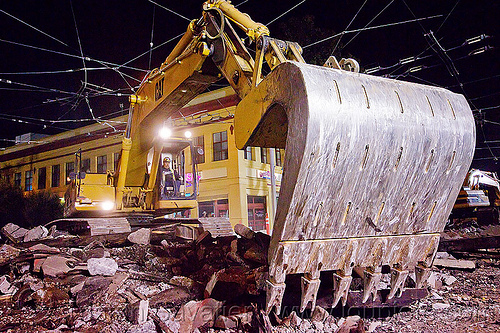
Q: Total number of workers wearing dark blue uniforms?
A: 1